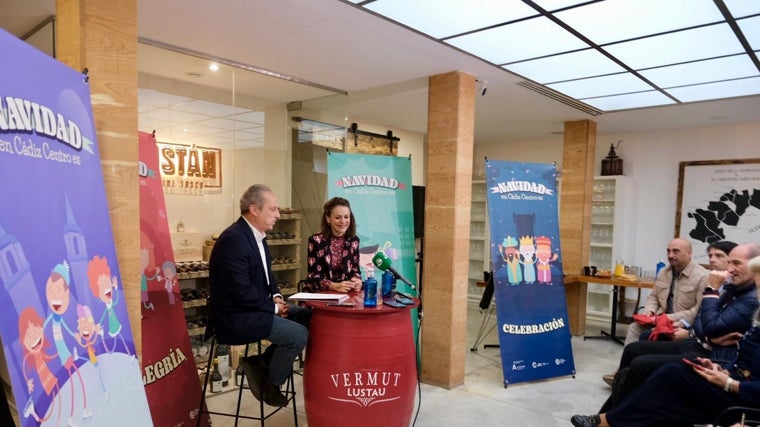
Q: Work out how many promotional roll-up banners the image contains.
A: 4